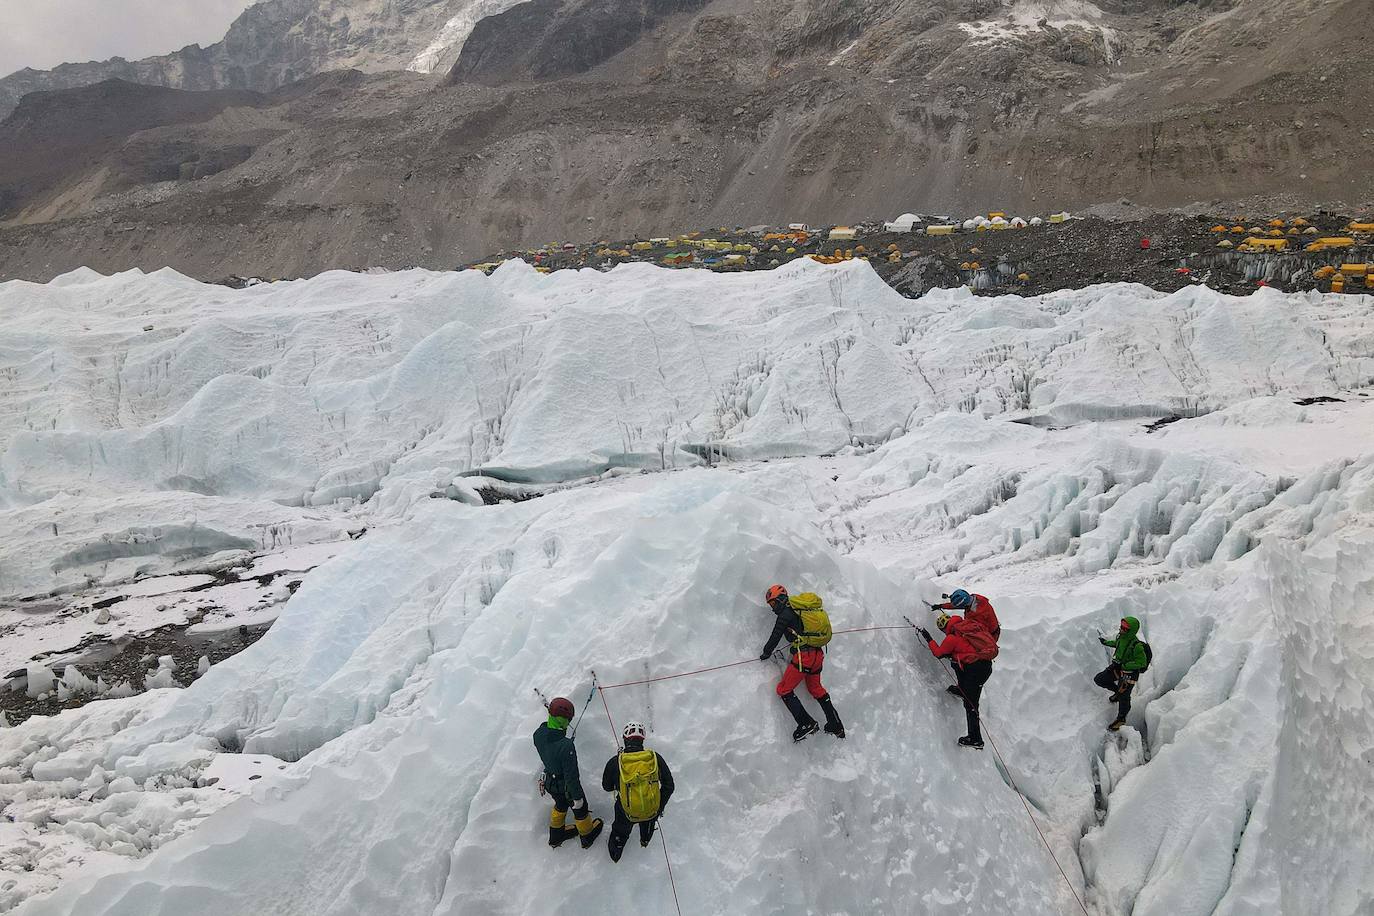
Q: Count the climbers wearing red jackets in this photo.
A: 2